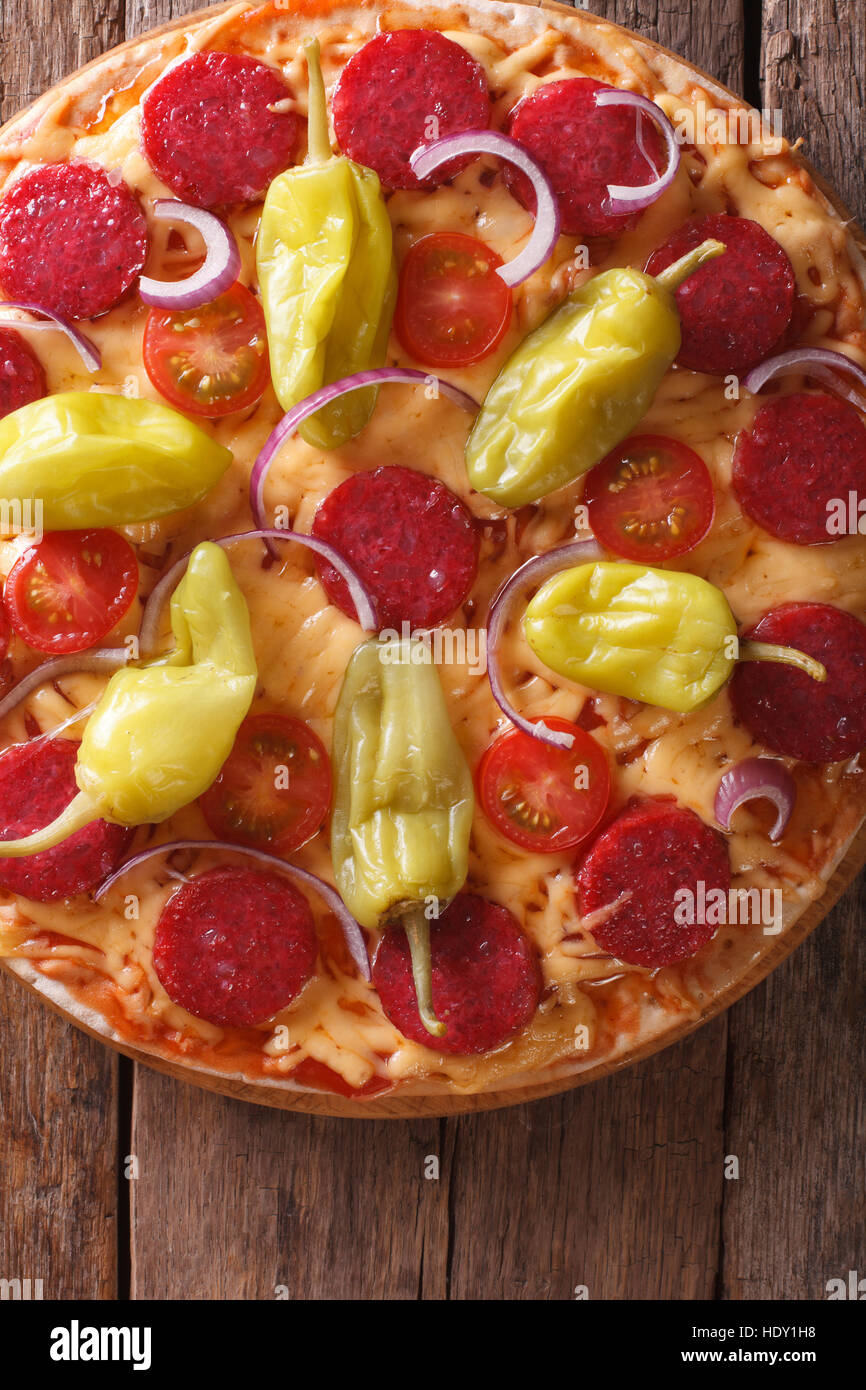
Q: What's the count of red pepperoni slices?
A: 13